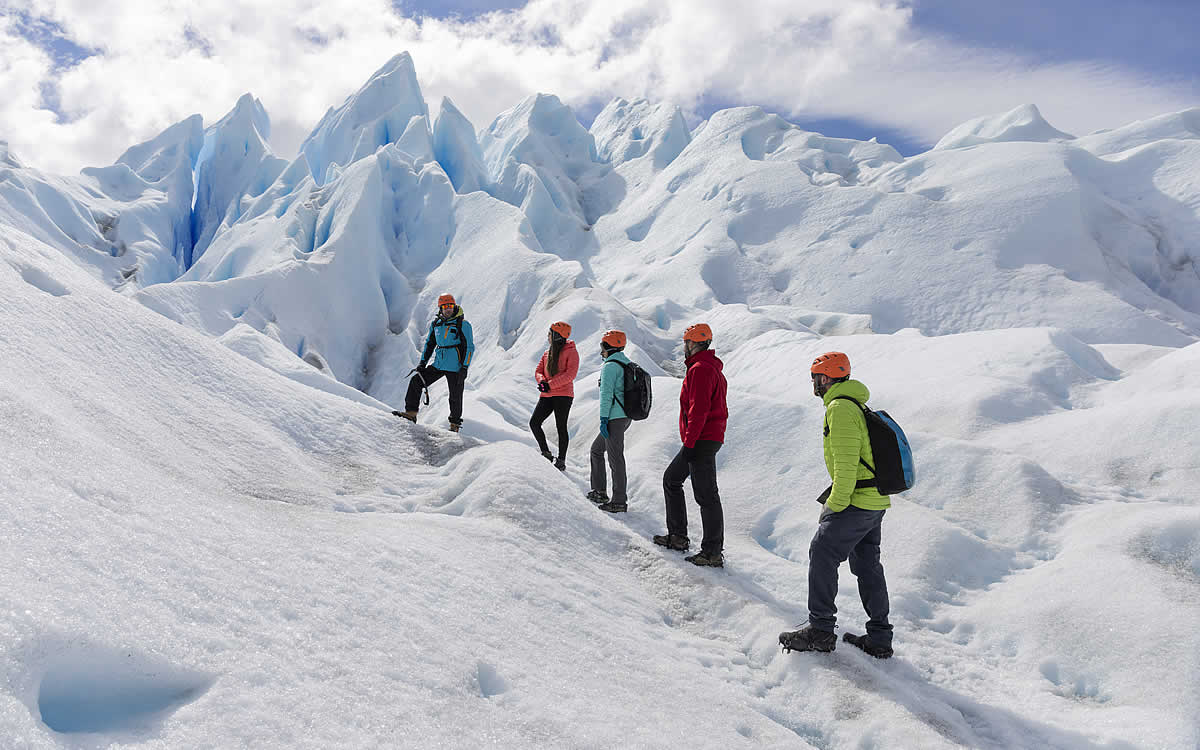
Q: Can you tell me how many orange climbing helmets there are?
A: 5